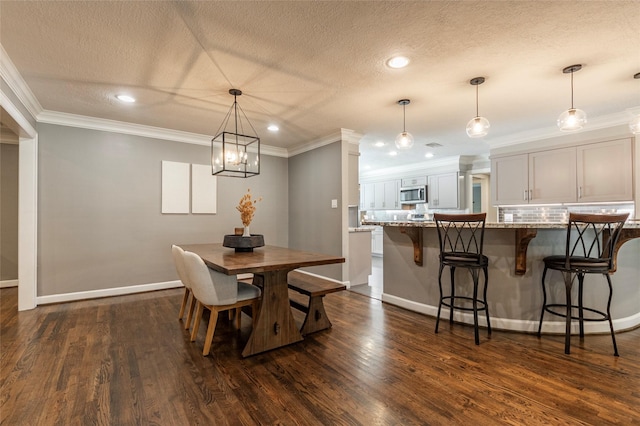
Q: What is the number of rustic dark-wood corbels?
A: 3